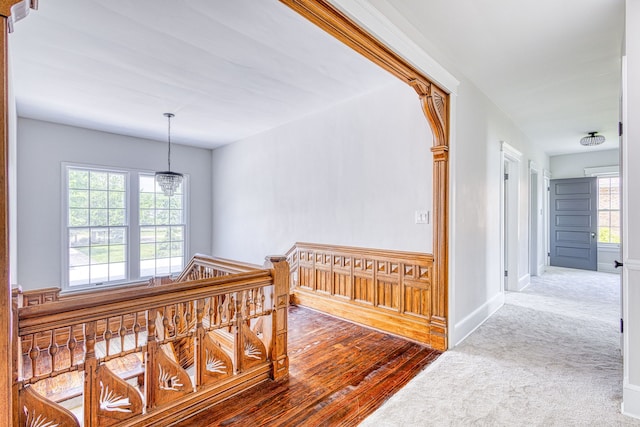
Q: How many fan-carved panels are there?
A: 5